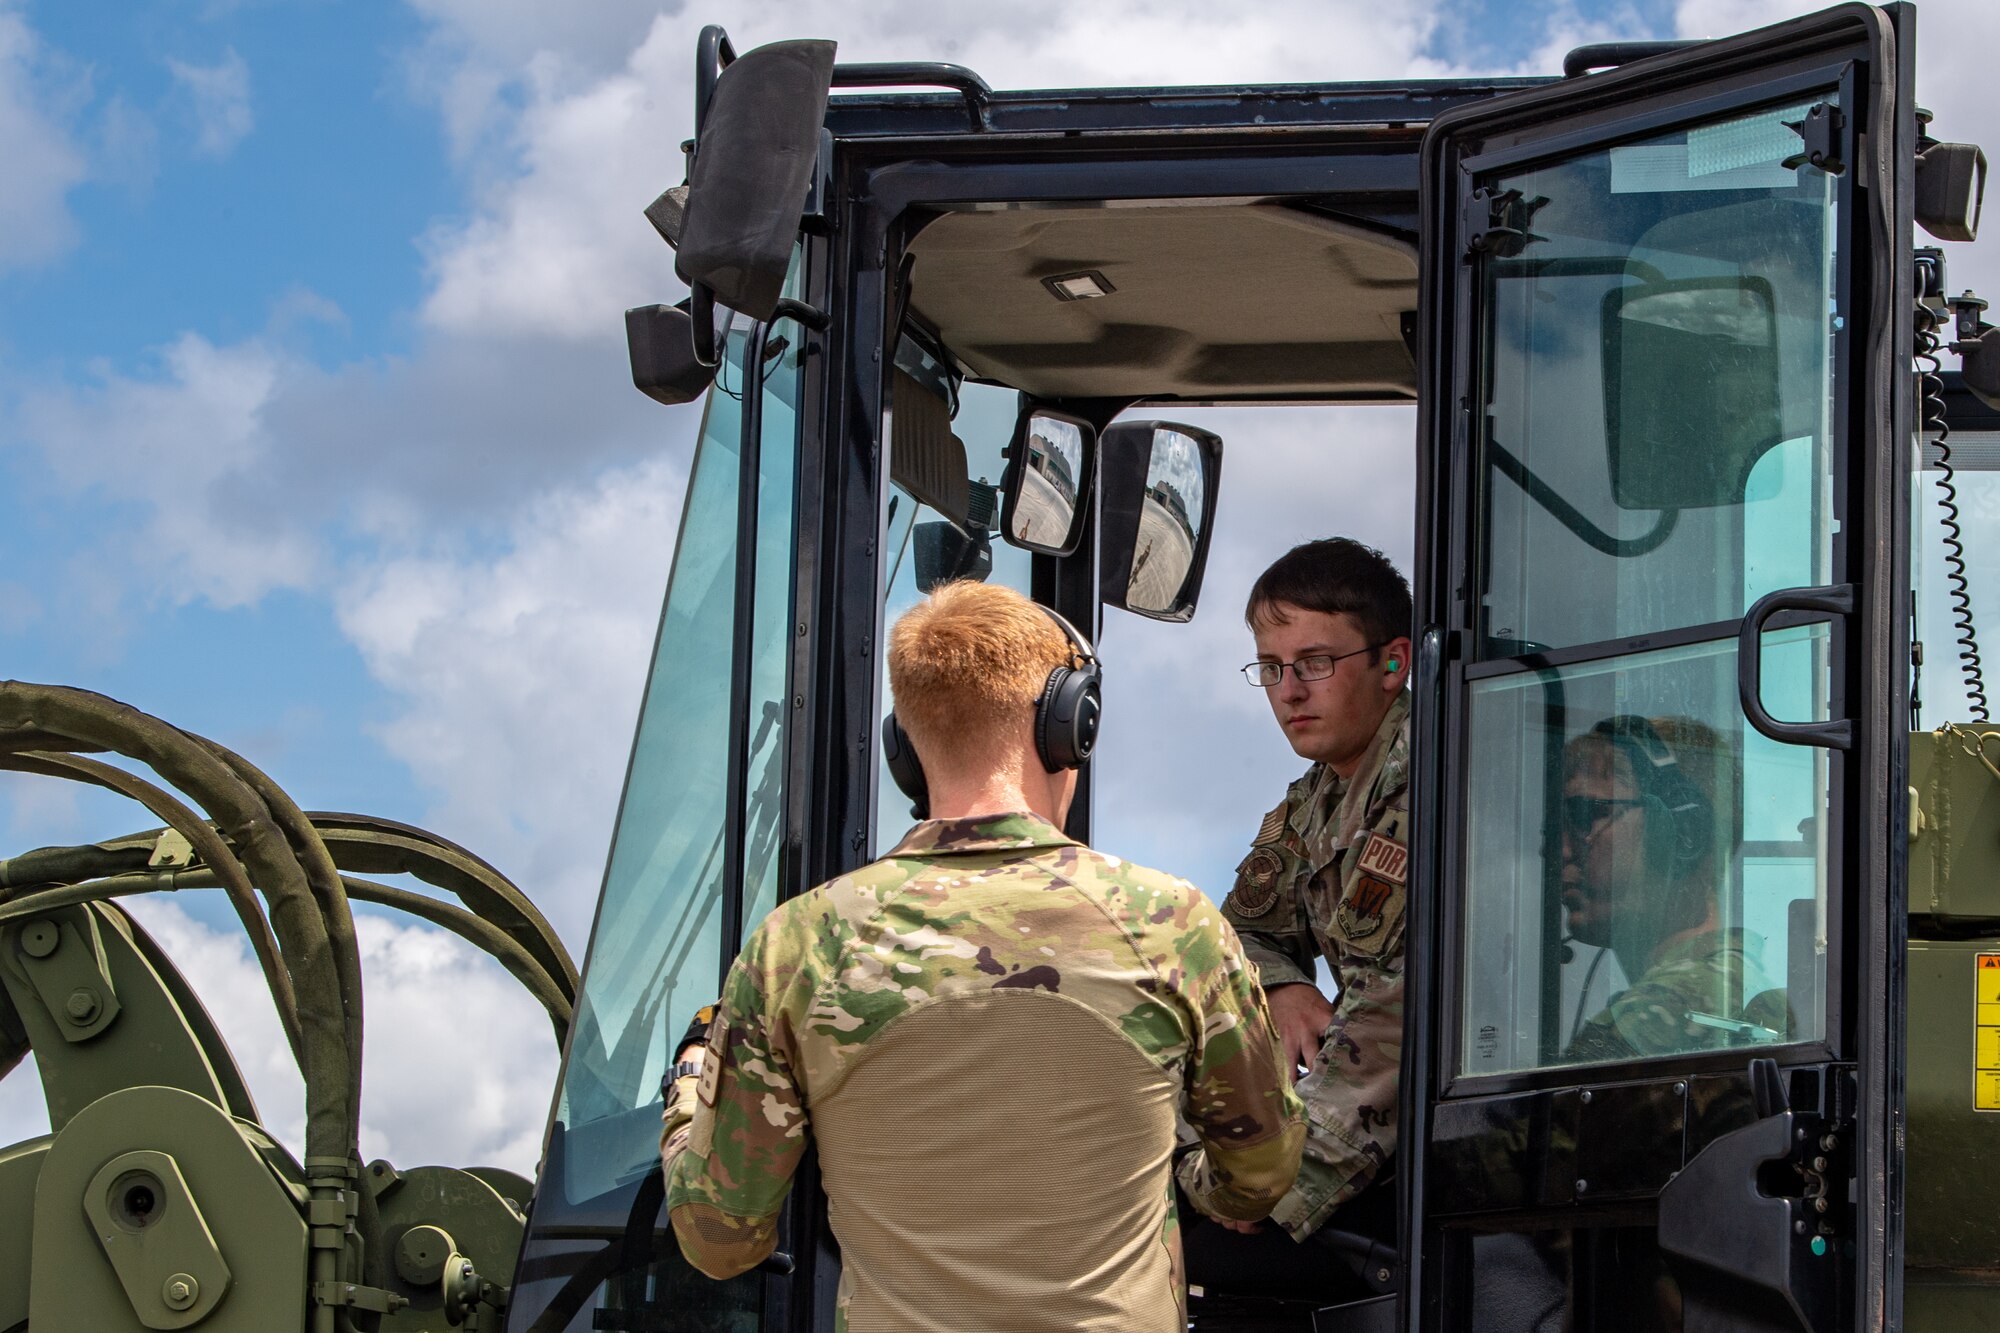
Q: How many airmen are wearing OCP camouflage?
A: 2